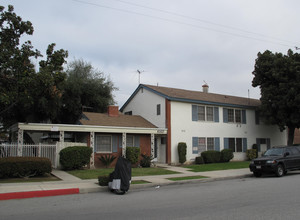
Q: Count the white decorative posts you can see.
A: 5